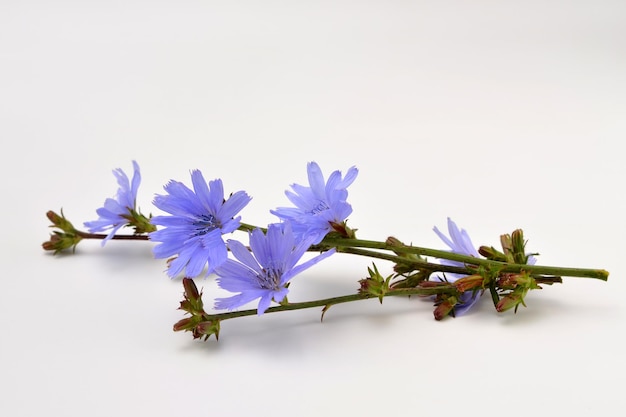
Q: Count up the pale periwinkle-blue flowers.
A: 5